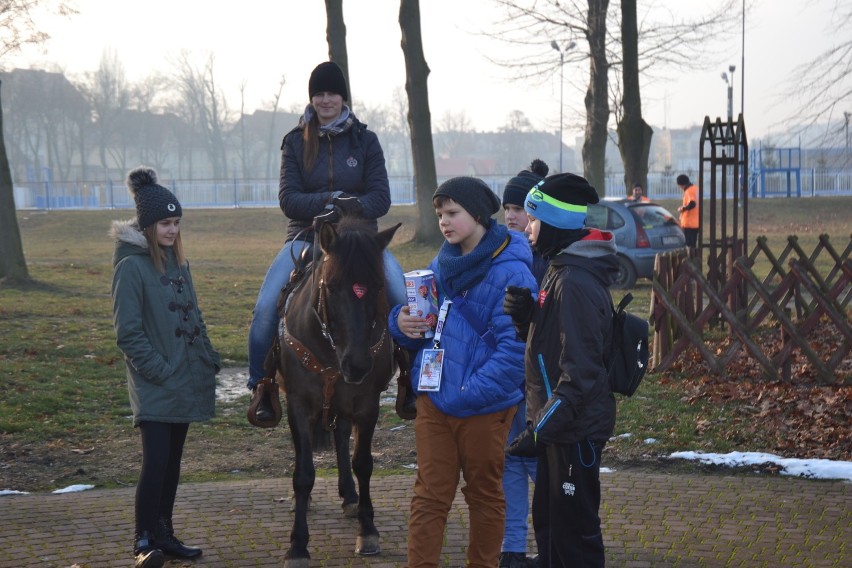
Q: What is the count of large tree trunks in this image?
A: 5